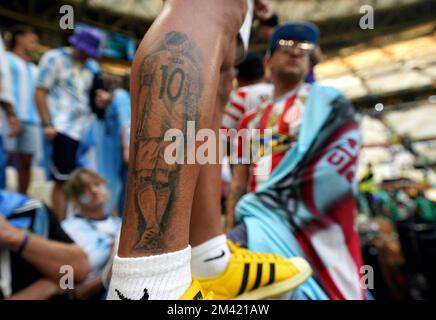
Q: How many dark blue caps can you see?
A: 1